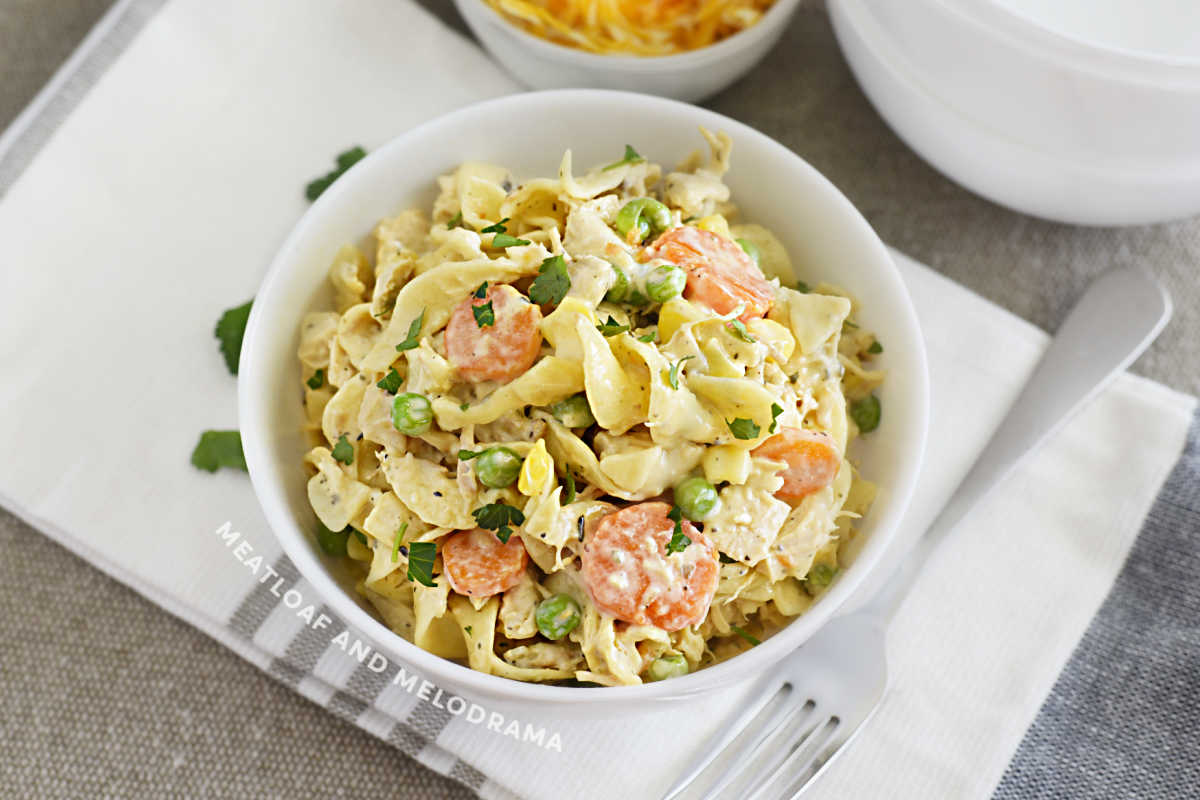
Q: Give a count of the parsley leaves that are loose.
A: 3